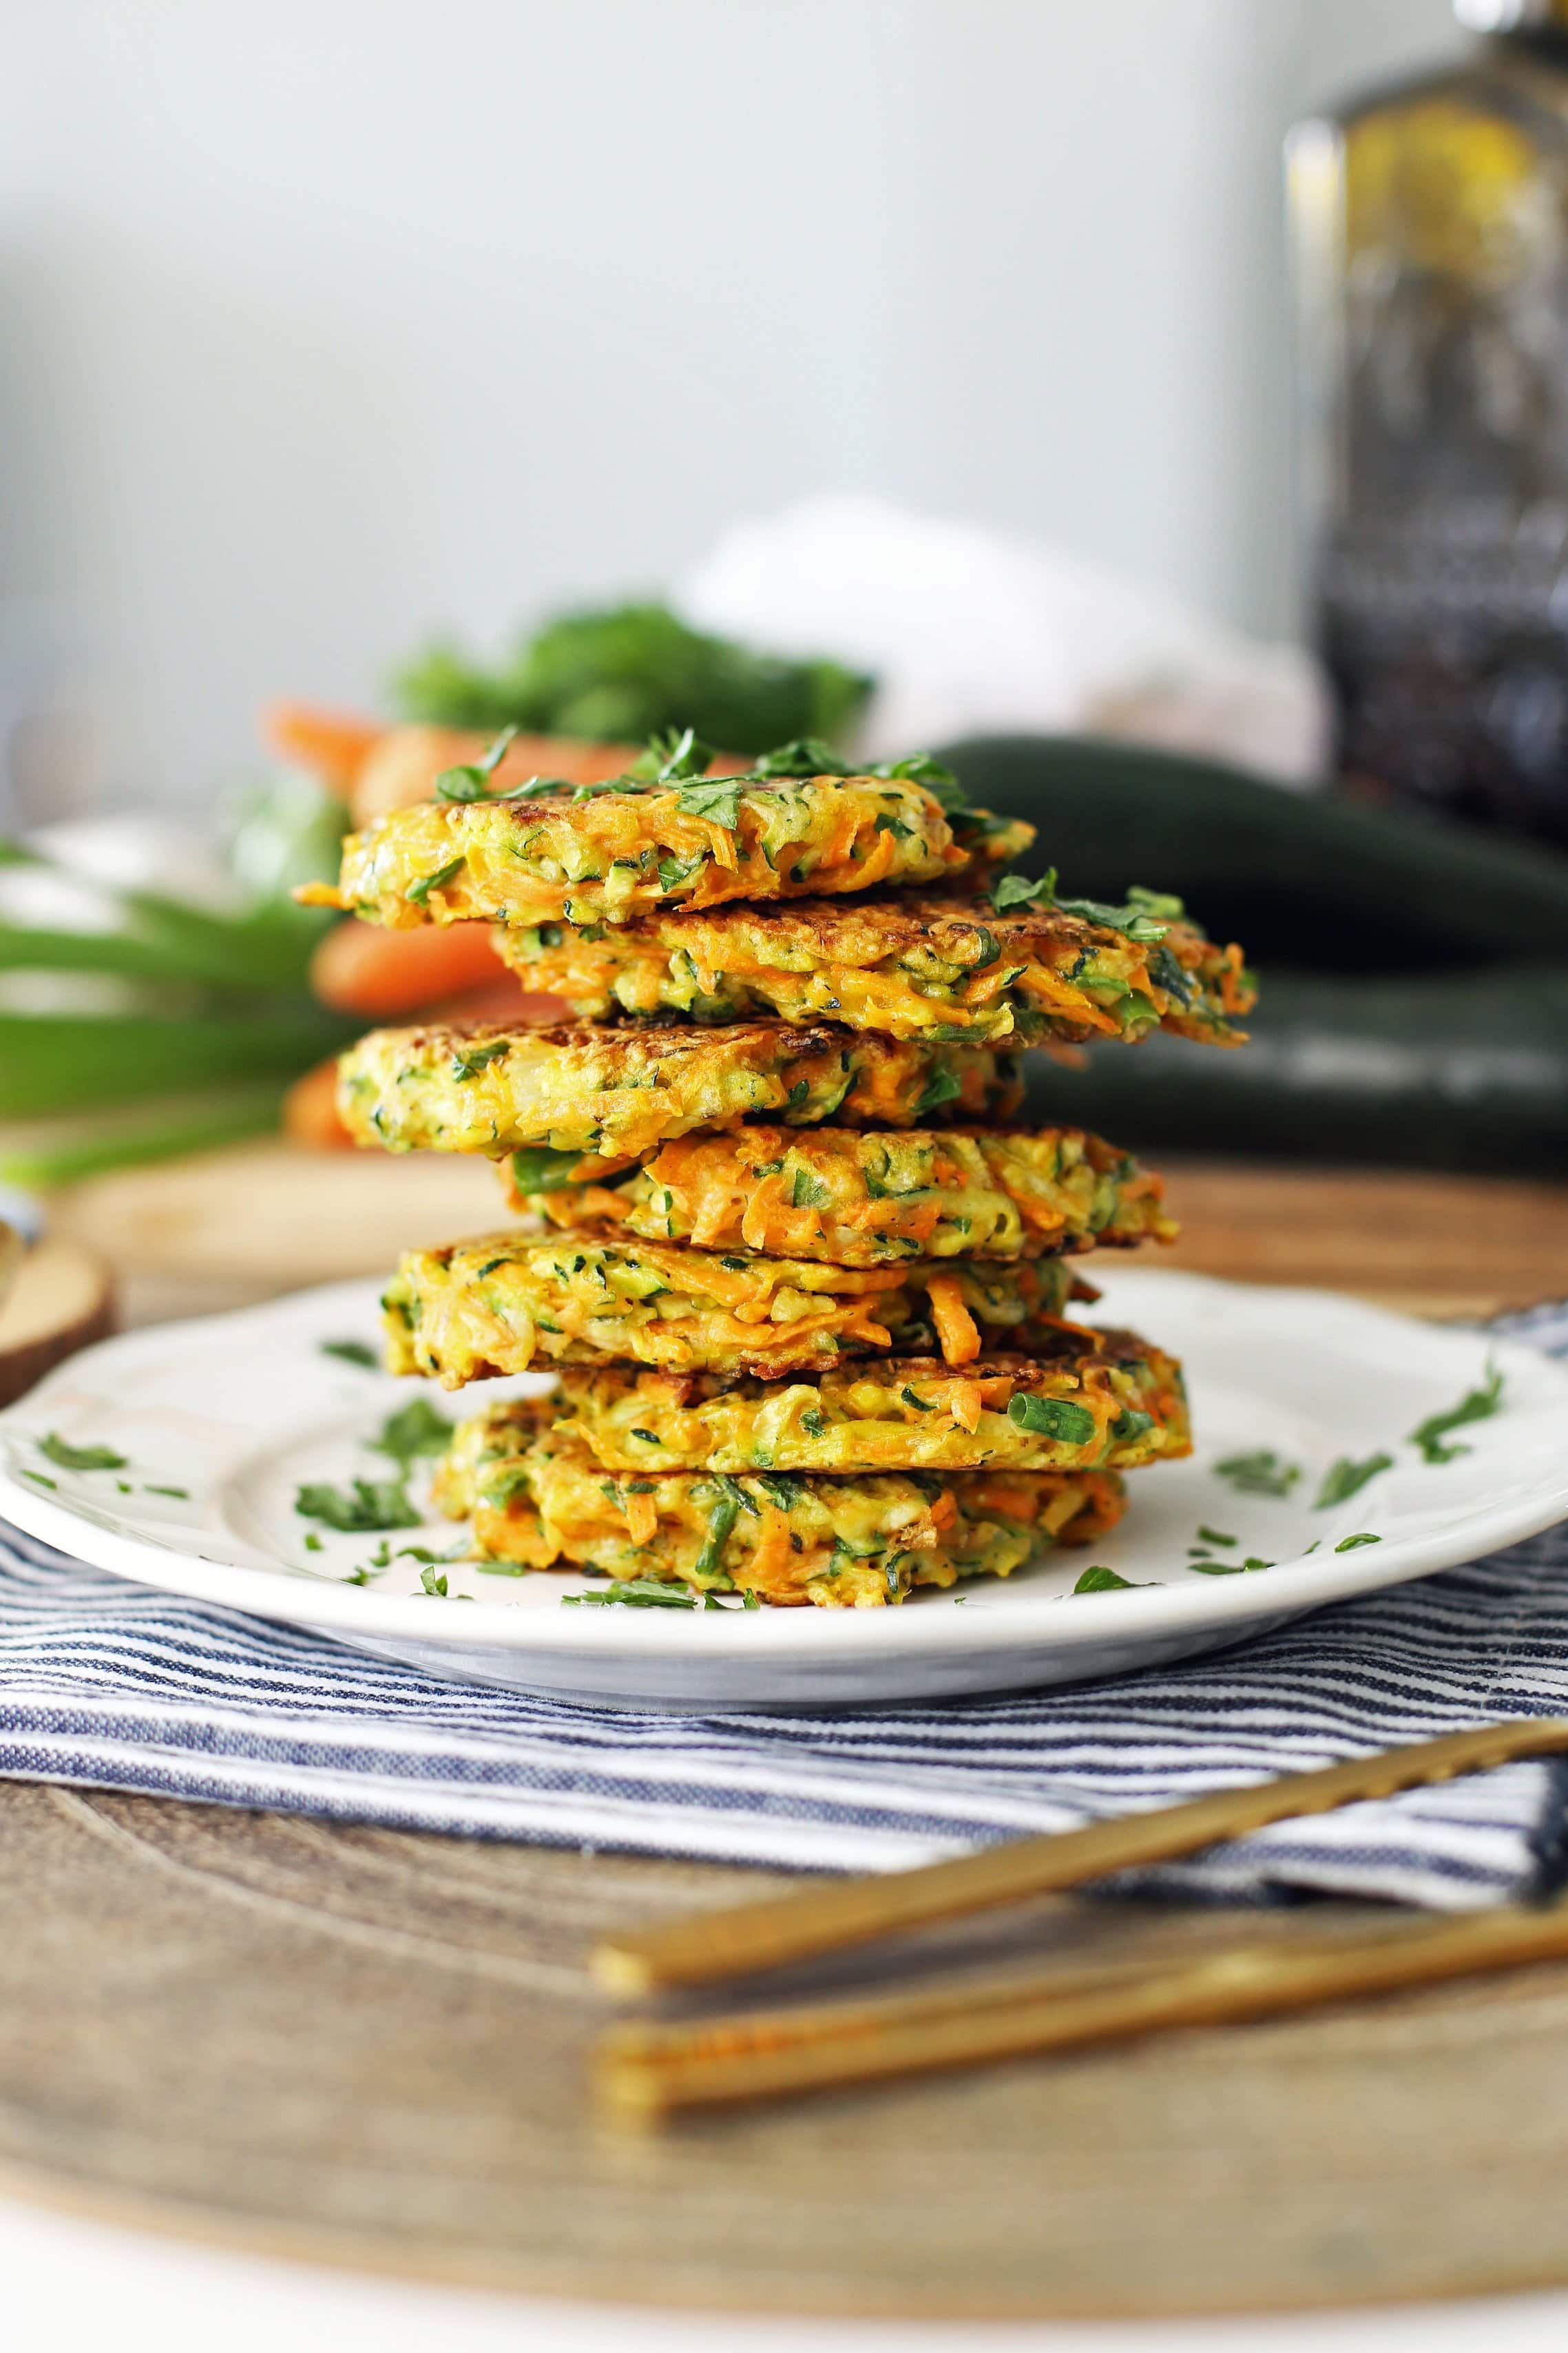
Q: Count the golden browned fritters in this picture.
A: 7